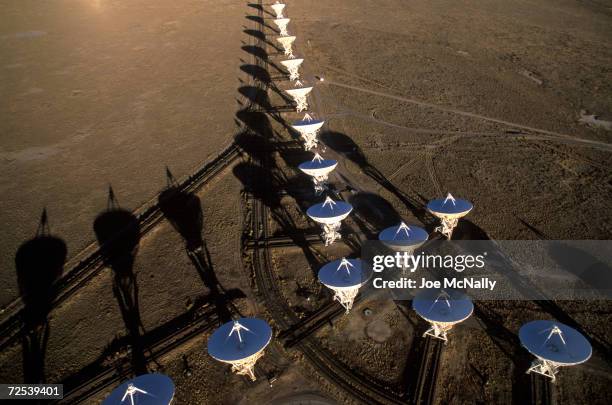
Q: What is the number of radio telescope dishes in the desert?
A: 15